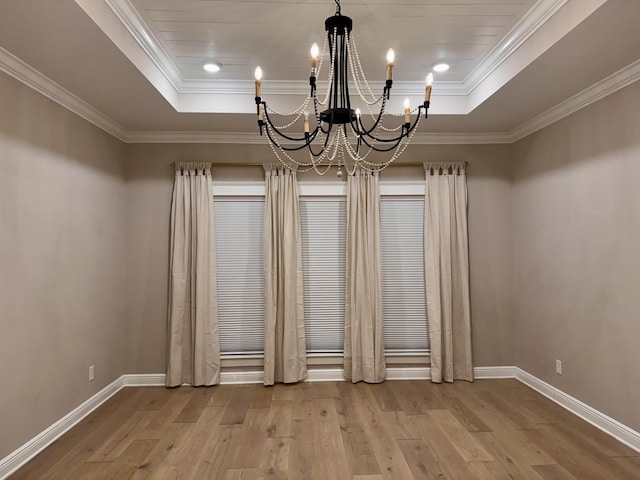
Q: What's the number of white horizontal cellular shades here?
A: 3